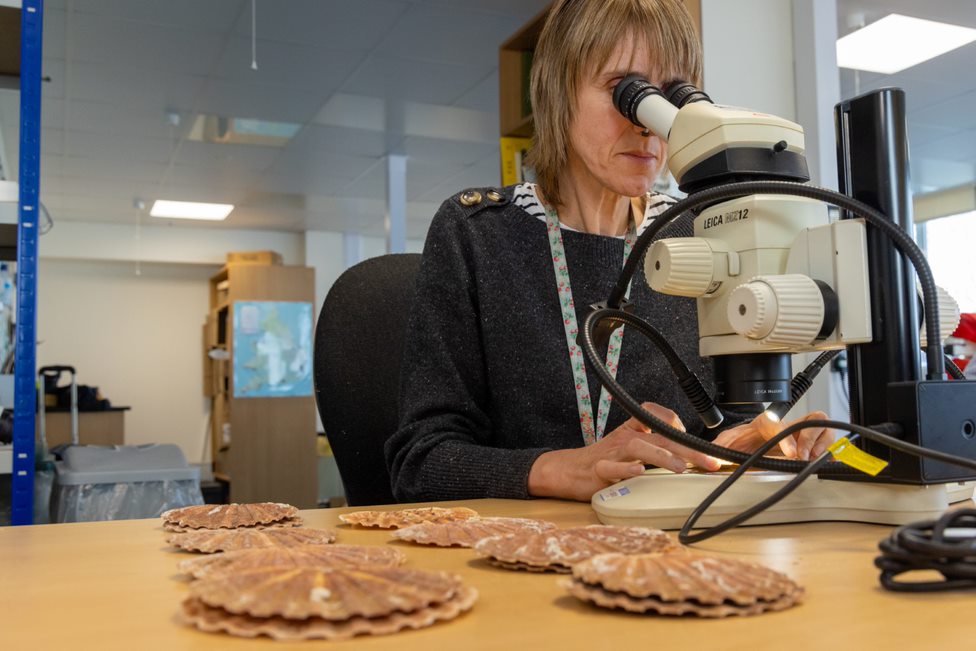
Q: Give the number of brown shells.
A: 8